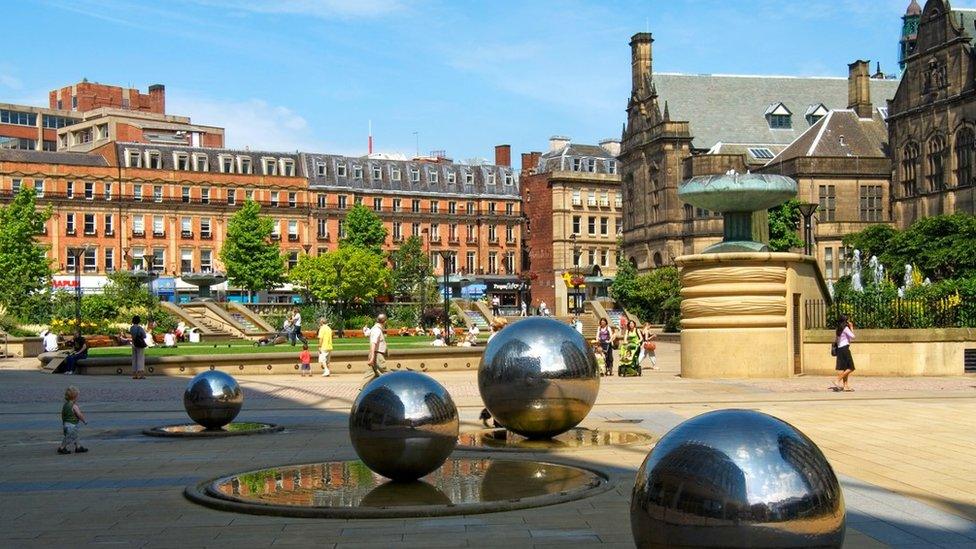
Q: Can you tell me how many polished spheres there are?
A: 4